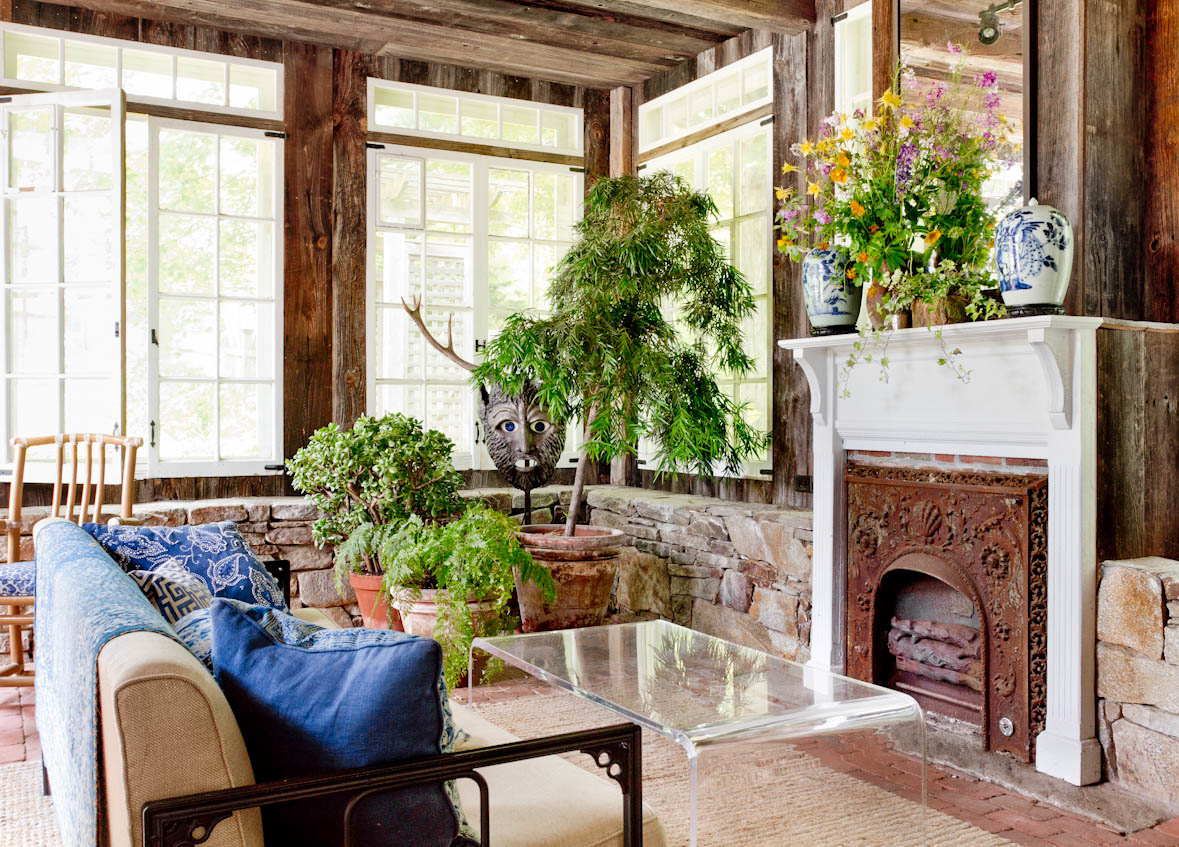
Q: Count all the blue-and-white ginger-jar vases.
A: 2